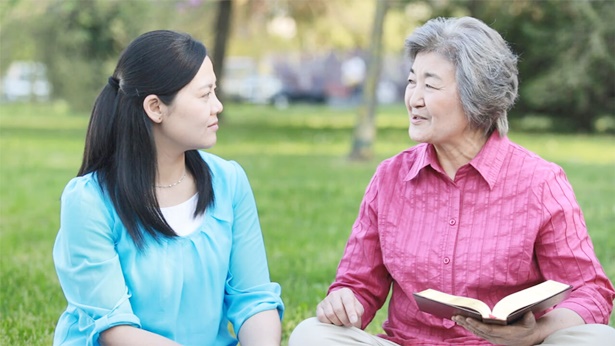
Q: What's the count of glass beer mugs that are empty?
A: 0